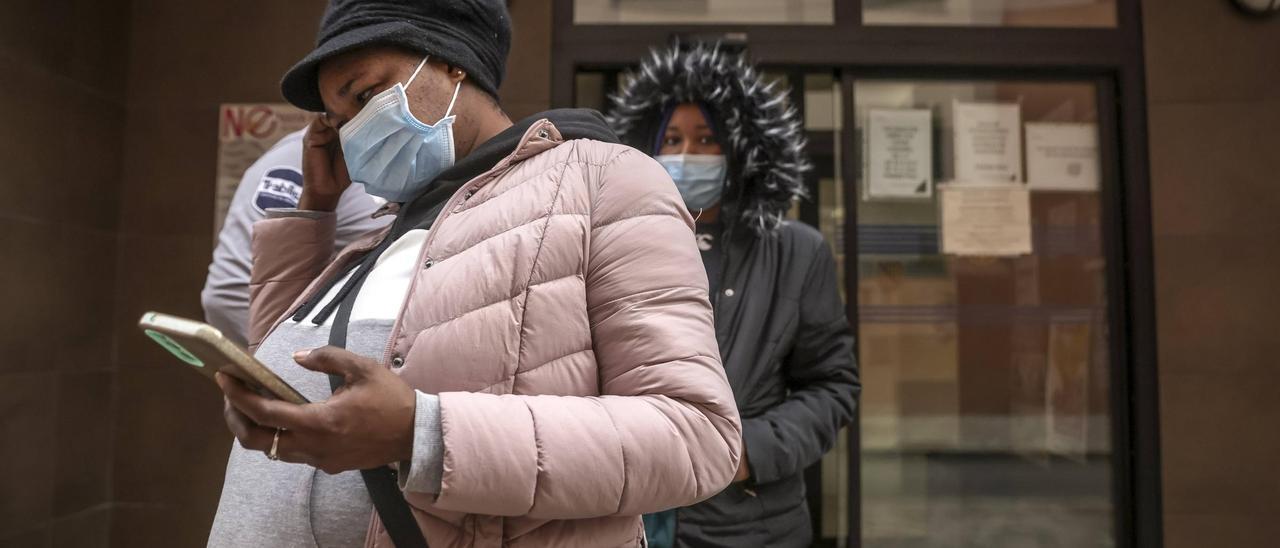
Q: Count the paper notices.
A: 4